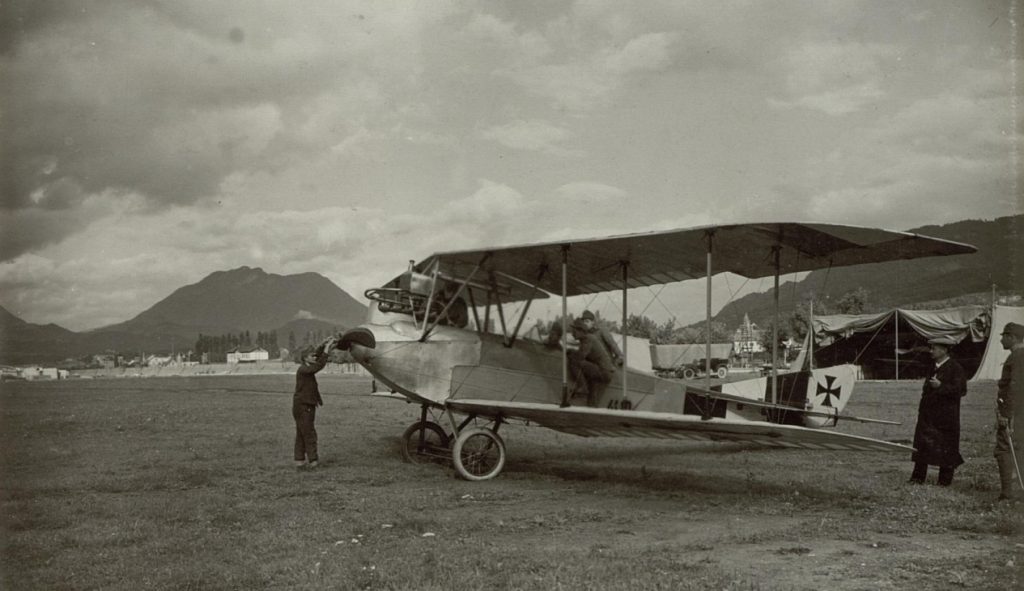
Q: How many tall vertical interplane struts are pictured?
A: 4